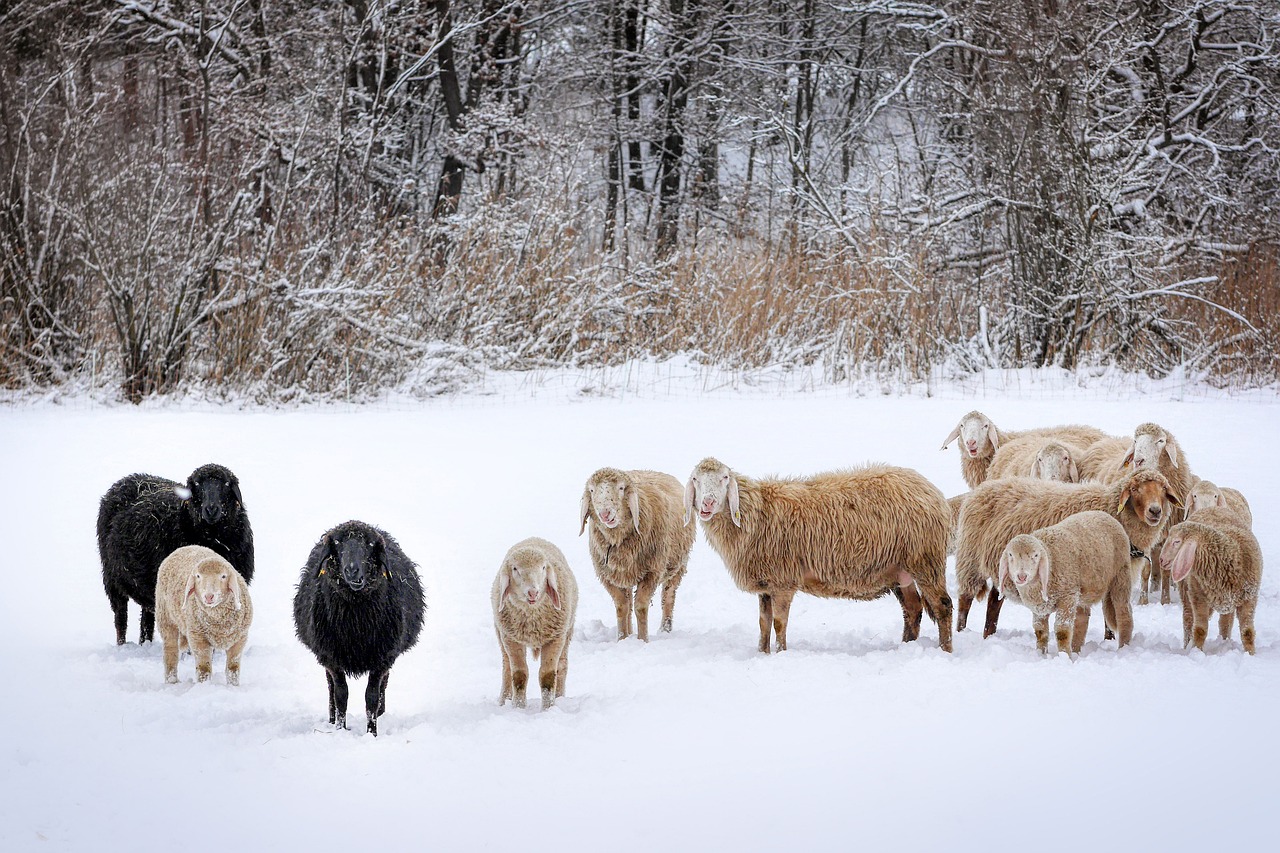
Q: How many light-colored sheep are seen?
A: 11